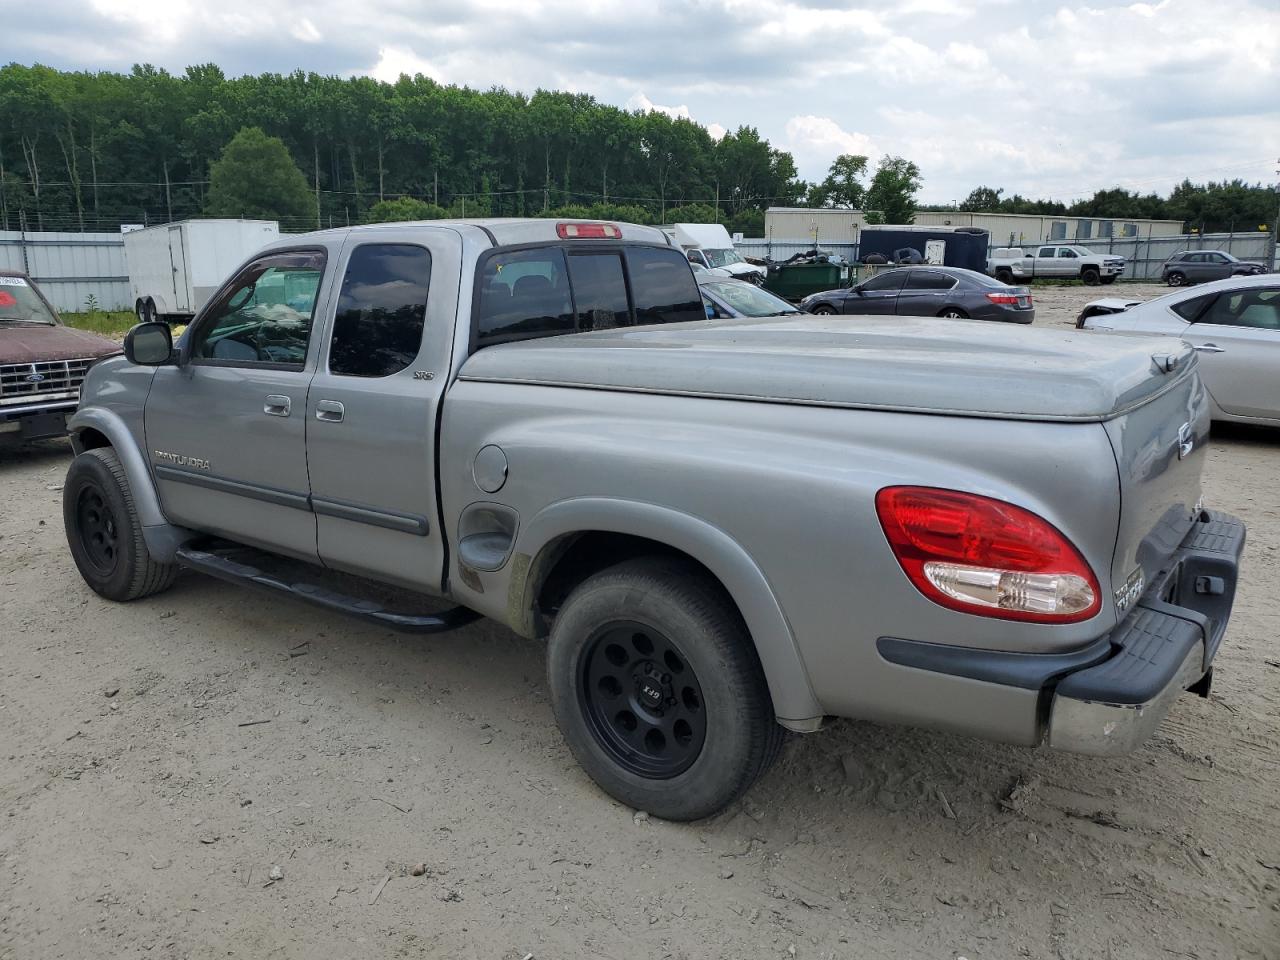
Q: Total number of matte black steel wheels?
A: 2